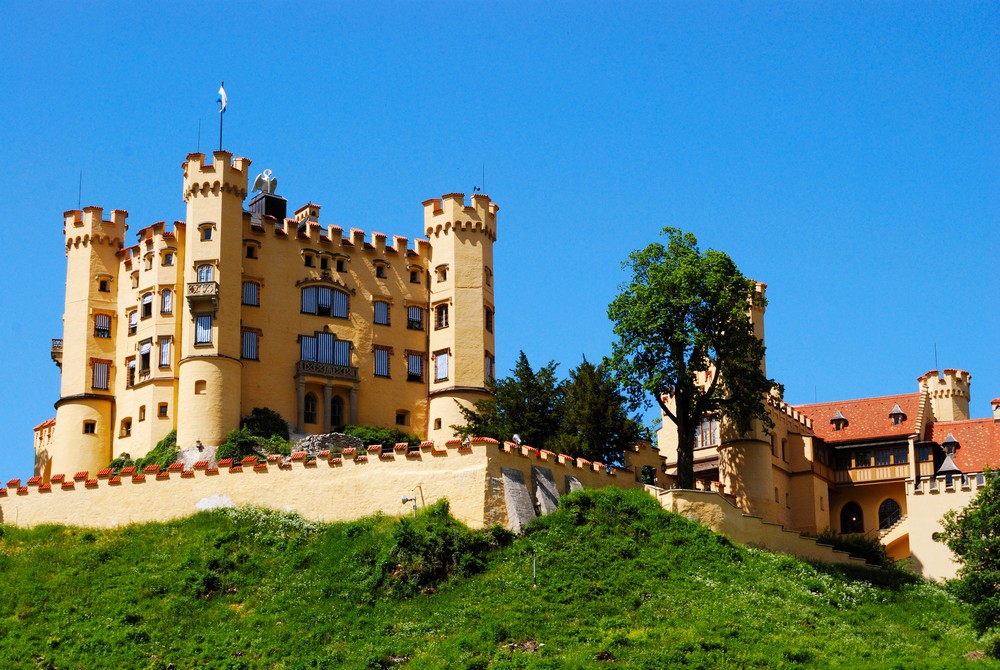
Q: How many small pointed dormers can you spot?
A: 3